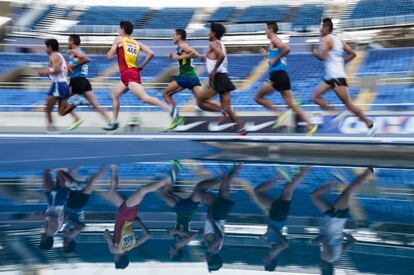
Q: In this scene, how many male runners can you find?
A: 7